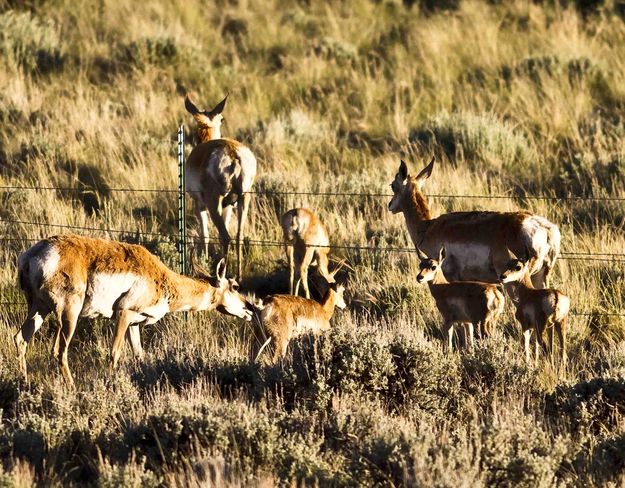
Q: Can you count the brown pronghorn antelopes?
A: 7